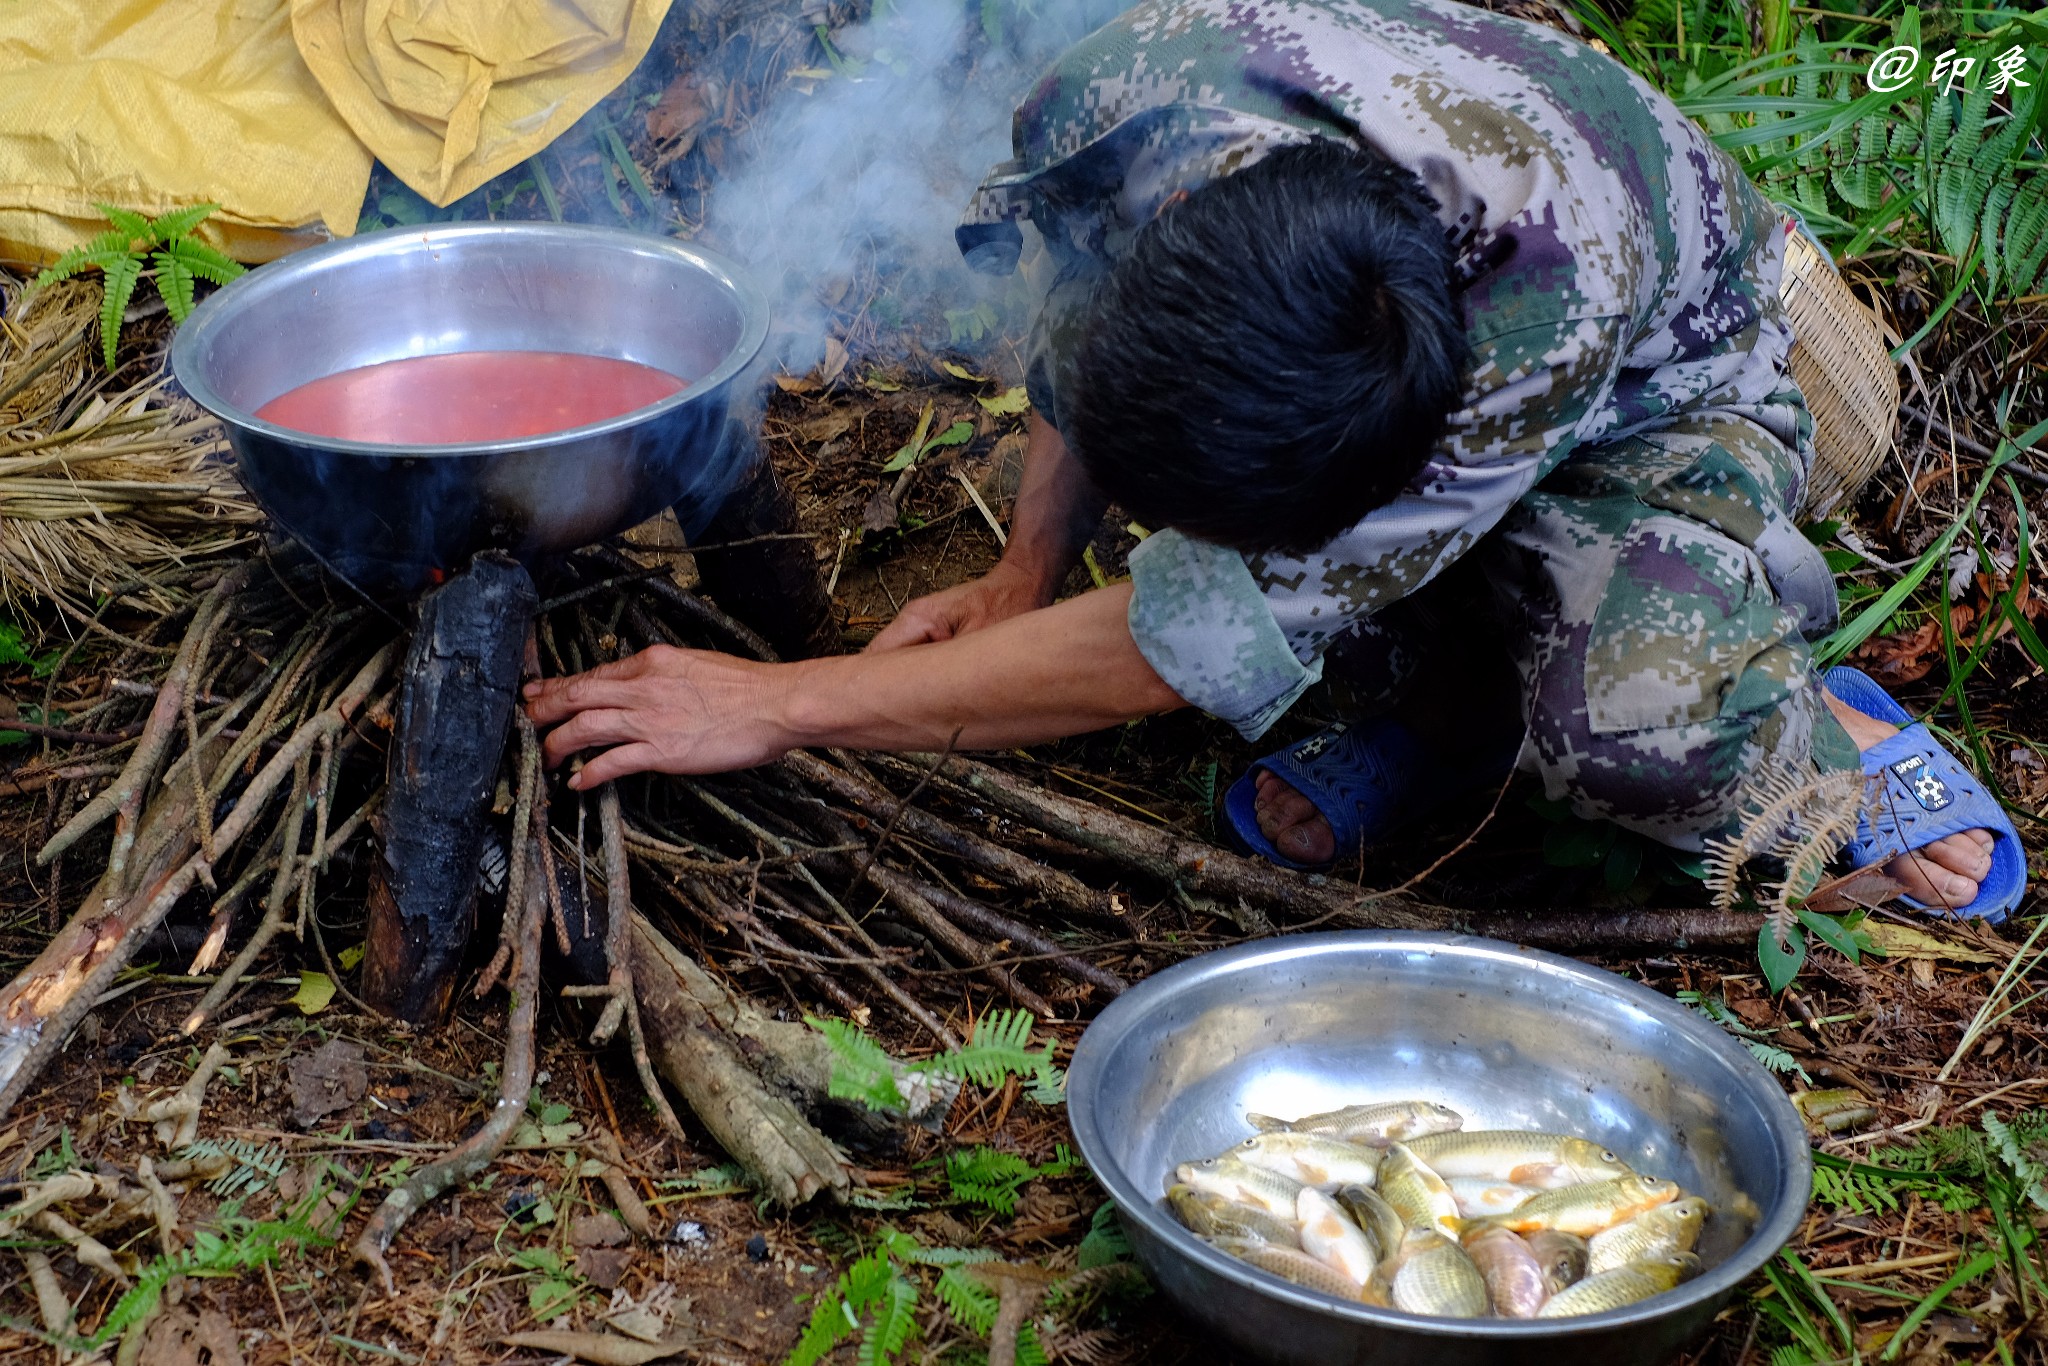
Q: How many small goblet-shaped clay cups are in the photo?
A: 0